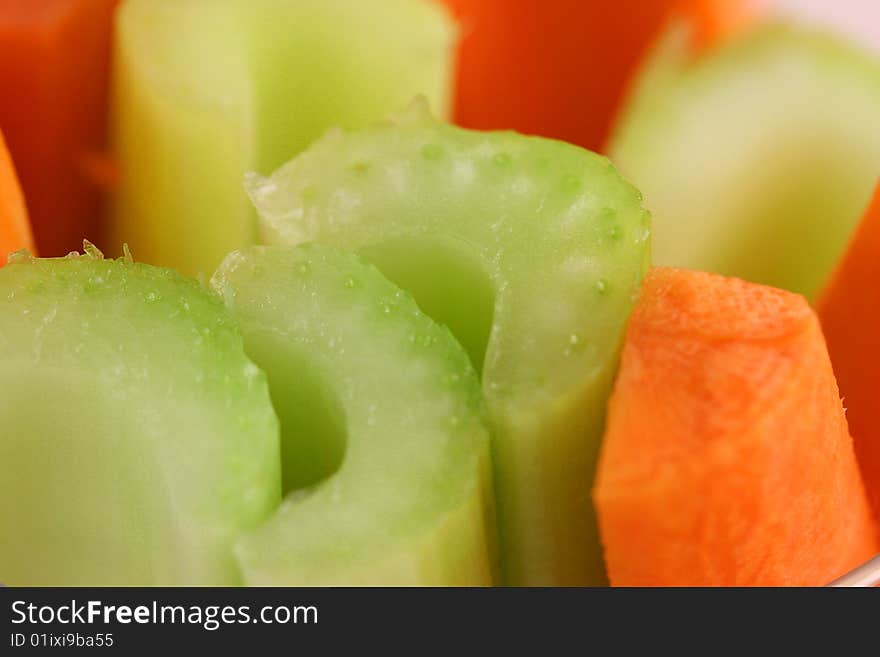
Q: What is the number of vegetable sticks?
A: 10